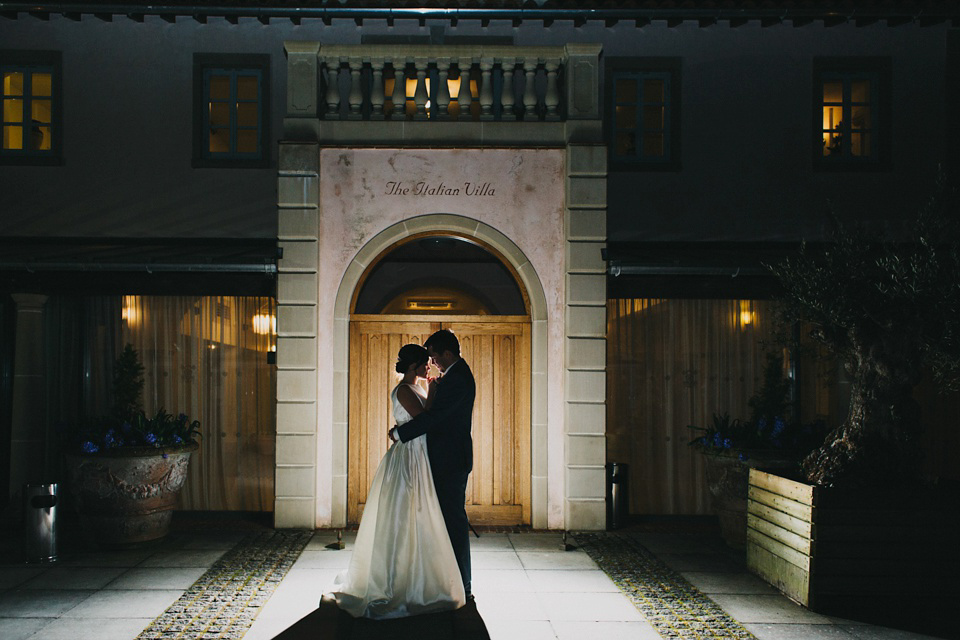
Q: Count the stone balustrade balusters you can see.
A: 11